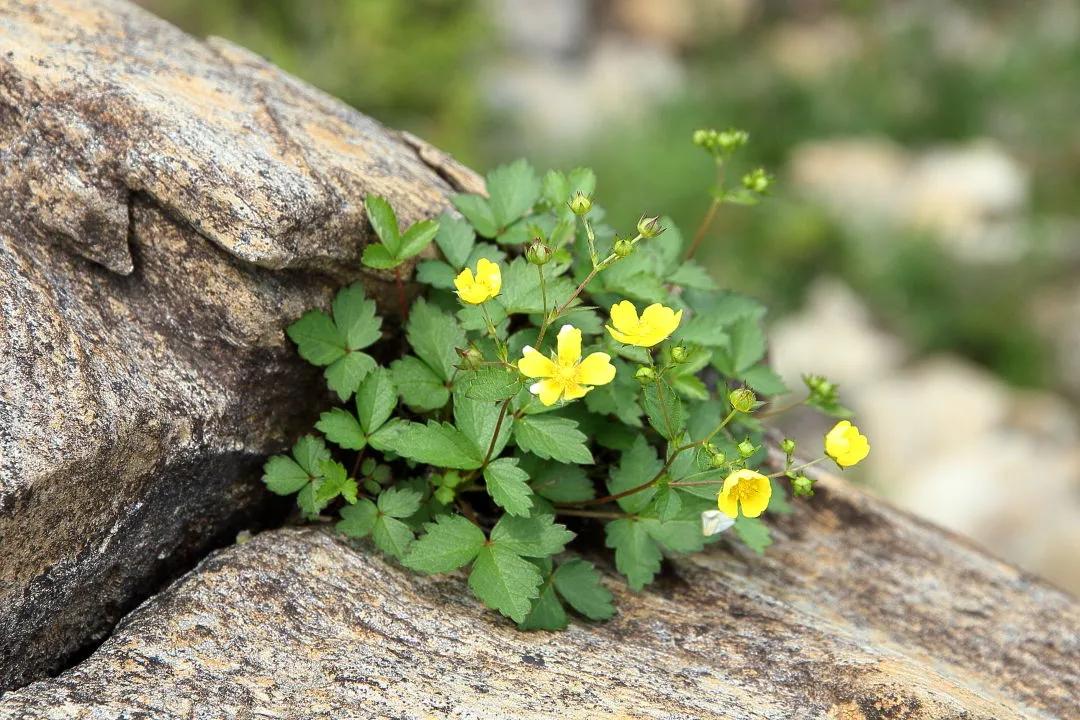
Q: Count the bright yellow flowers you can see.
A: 5